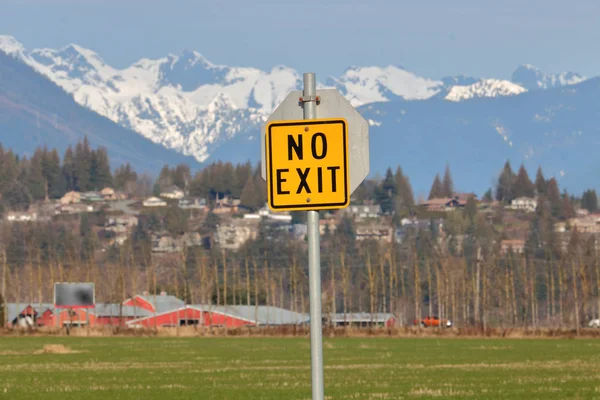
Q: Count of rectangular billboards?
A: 1